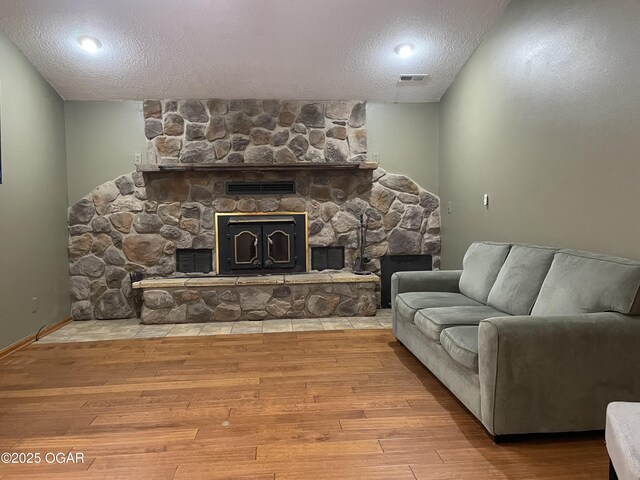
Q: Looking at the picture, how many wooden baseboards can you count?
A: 1